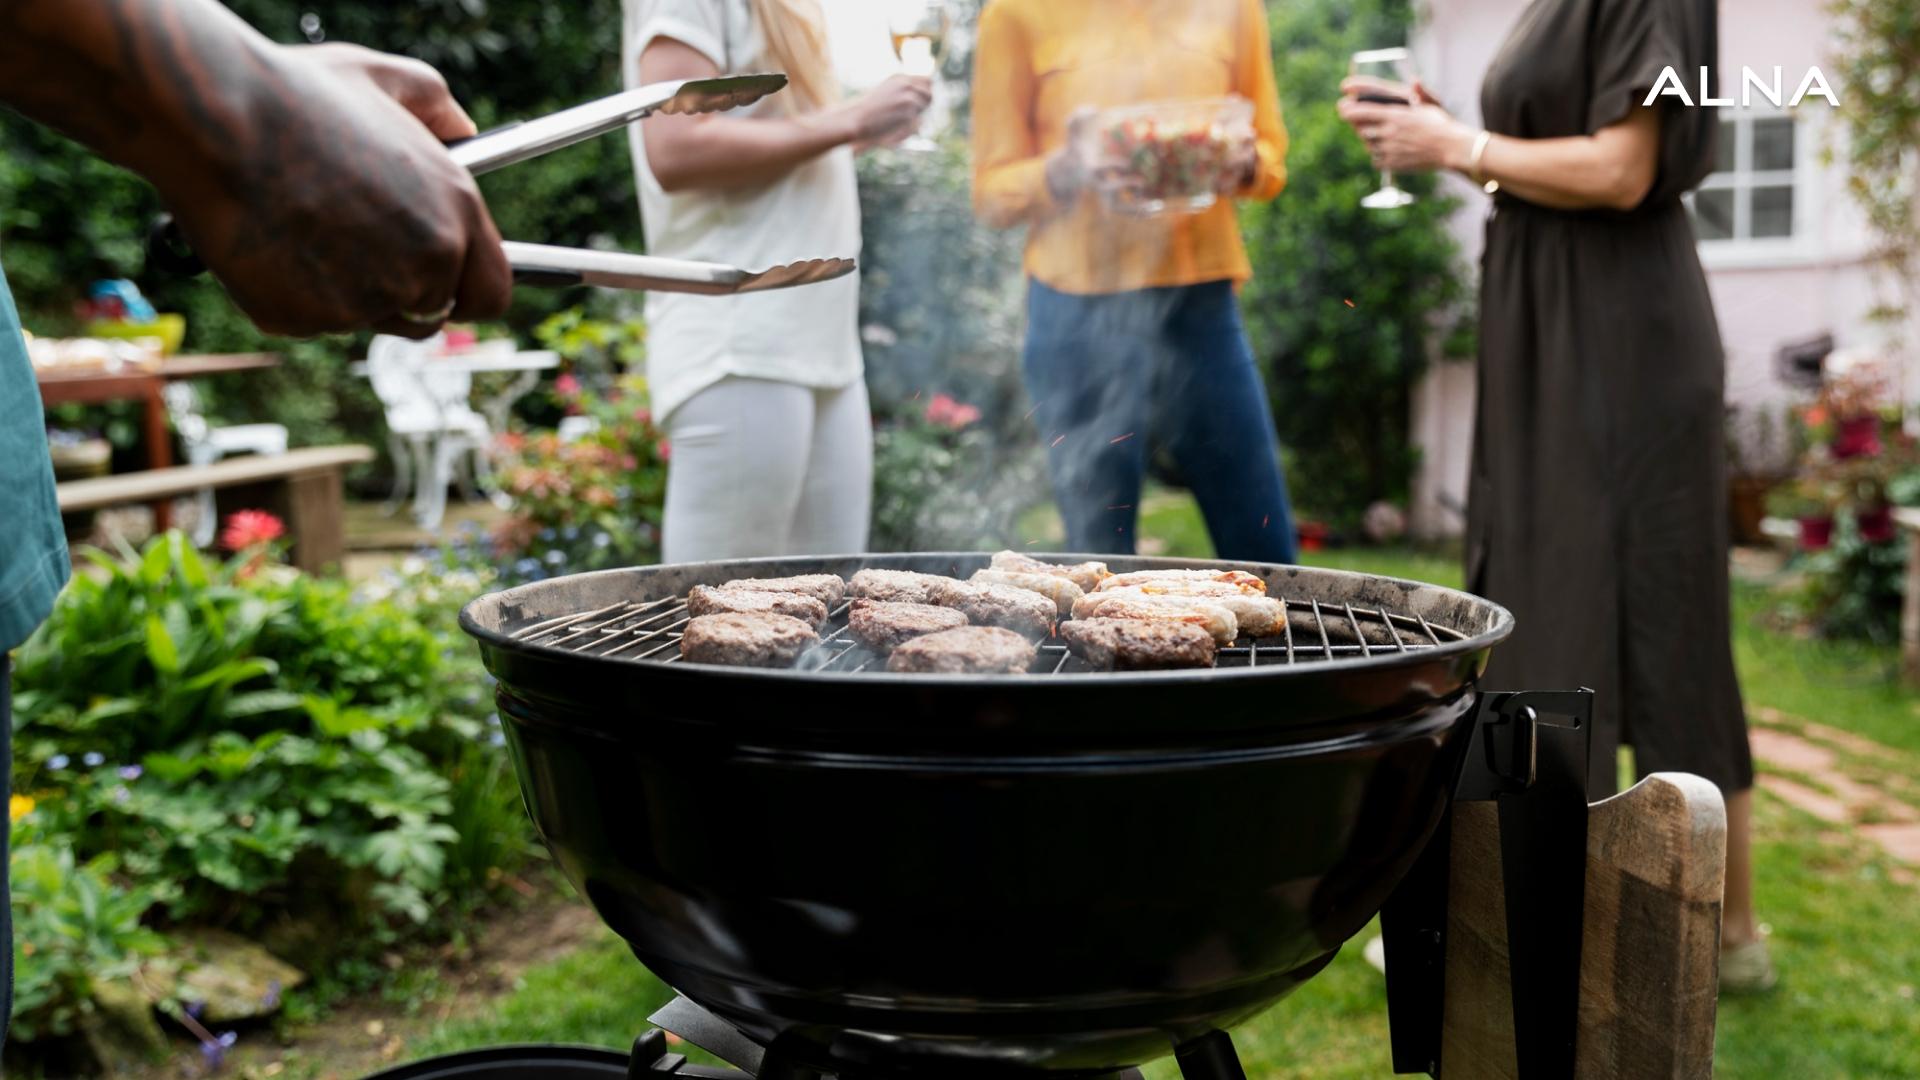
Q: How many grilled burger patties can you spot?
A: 8